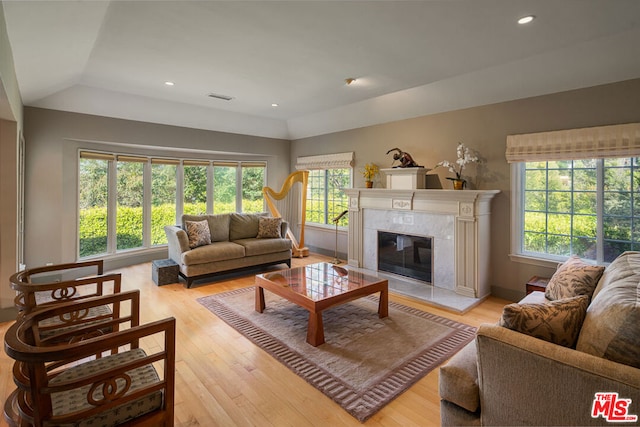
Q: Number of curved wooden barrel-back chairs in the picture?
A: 2